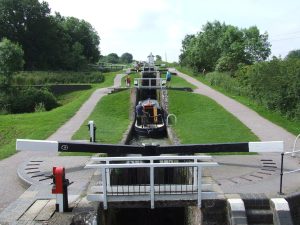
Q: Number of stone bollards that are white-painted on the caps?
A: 2